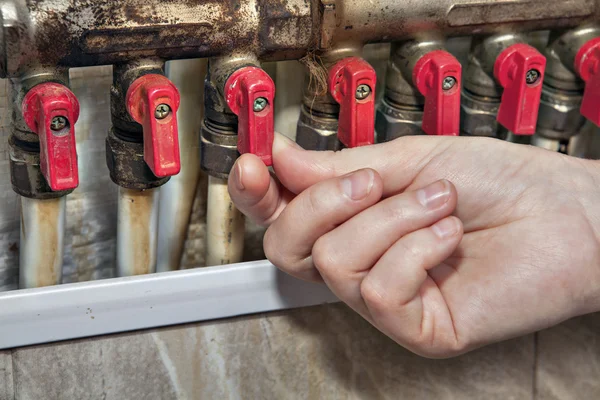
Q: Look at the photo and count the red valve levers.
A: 7